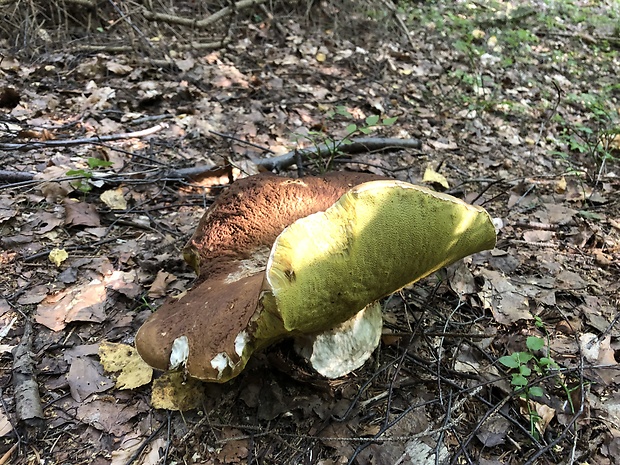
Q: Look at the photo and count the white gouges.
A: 3